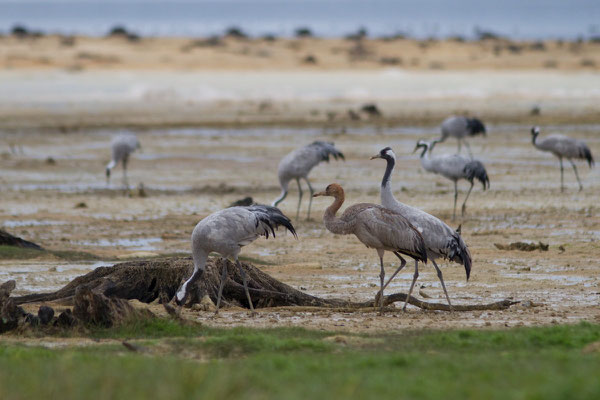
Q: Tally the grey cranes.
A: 7